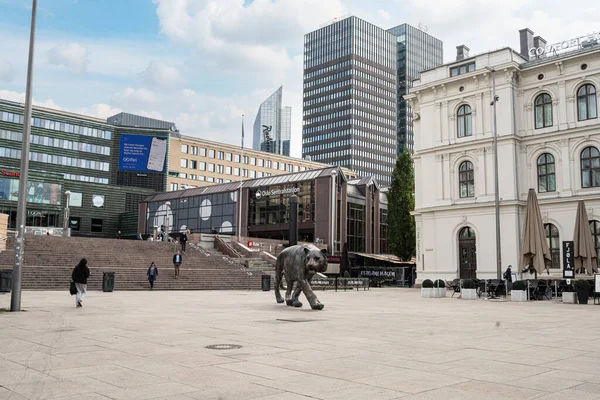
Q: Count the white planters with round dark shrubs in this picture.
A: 4